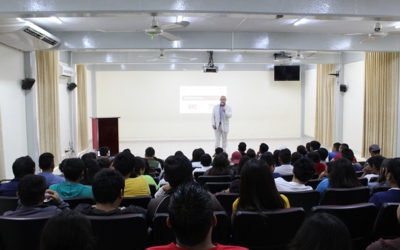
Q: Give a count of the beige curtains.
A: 4